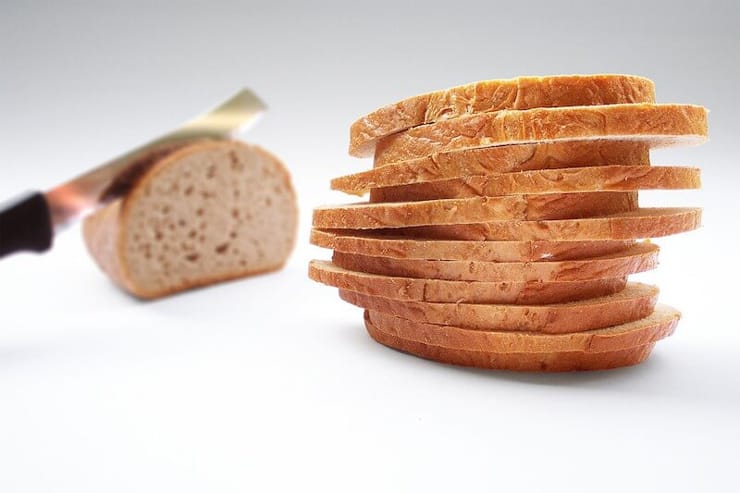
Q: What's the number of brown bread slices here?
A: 12